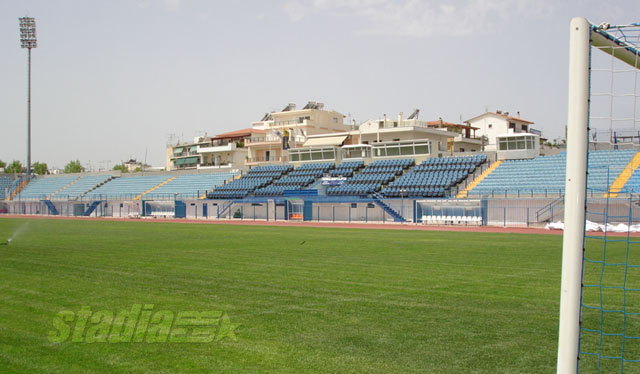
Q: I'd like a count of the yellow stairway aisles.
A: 6